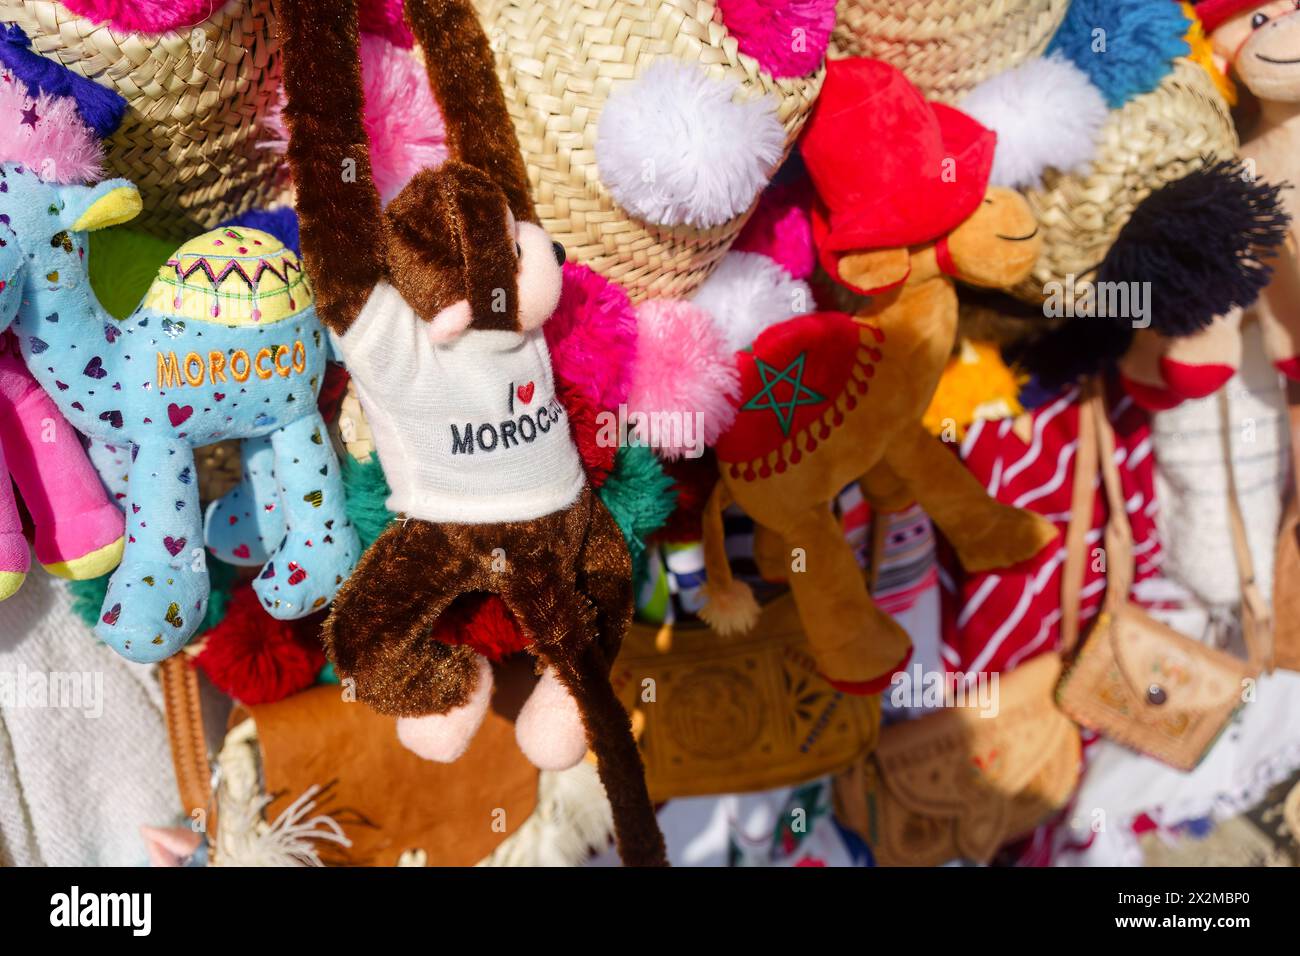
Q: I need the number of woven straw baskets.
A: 4